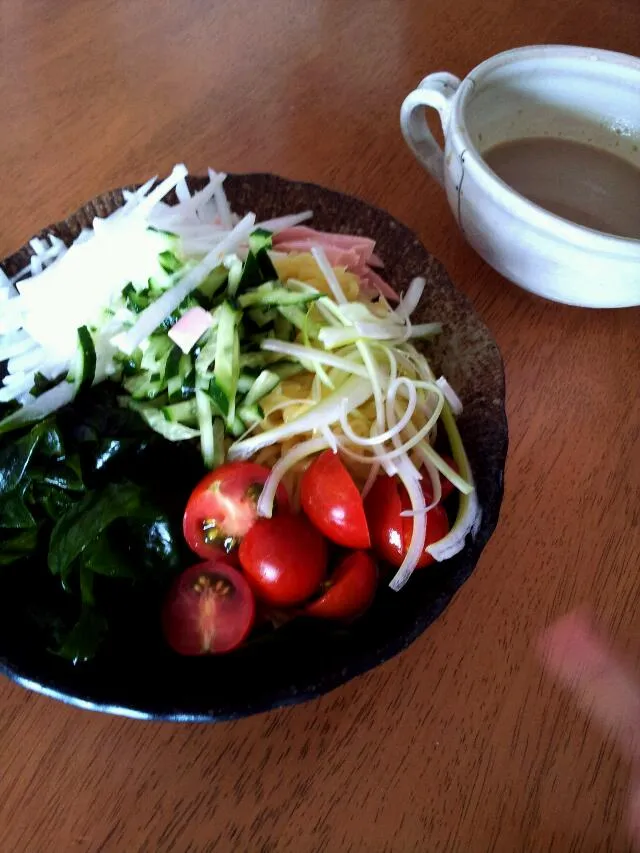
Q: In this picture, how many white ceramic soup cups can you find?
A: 1